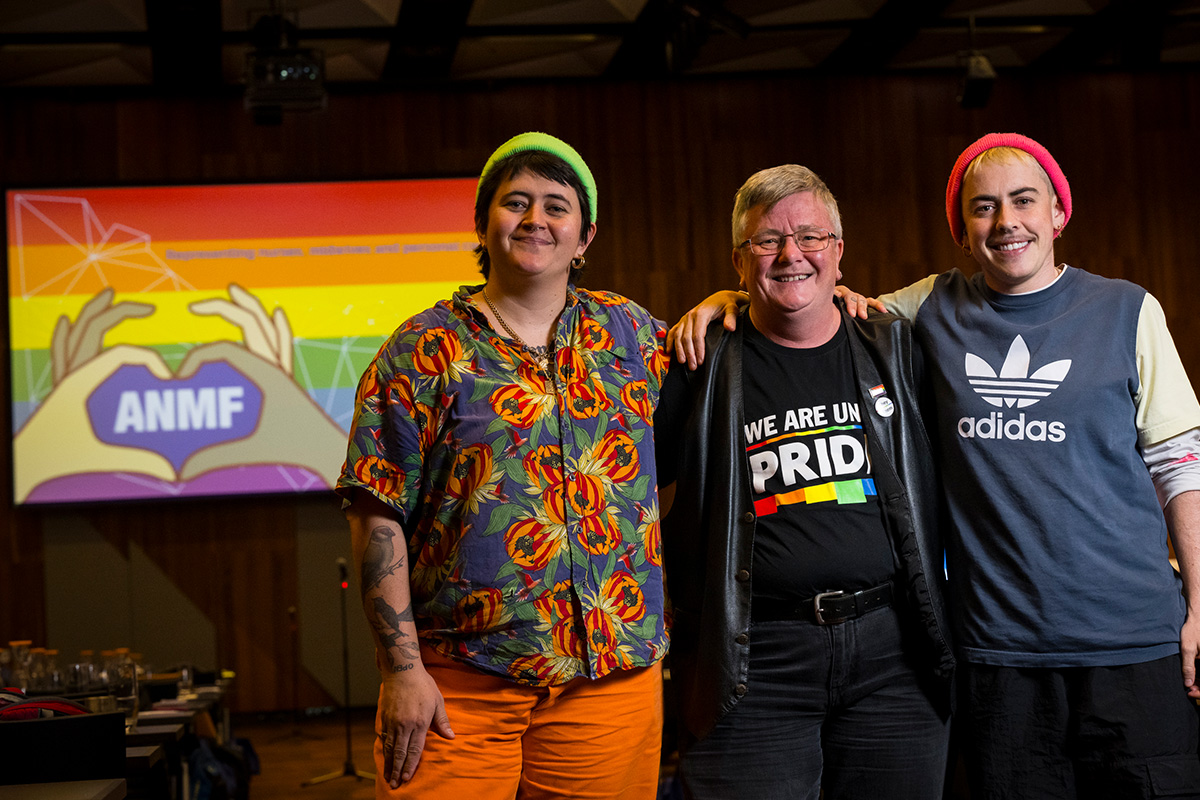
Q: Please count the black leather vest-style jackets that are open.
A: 1